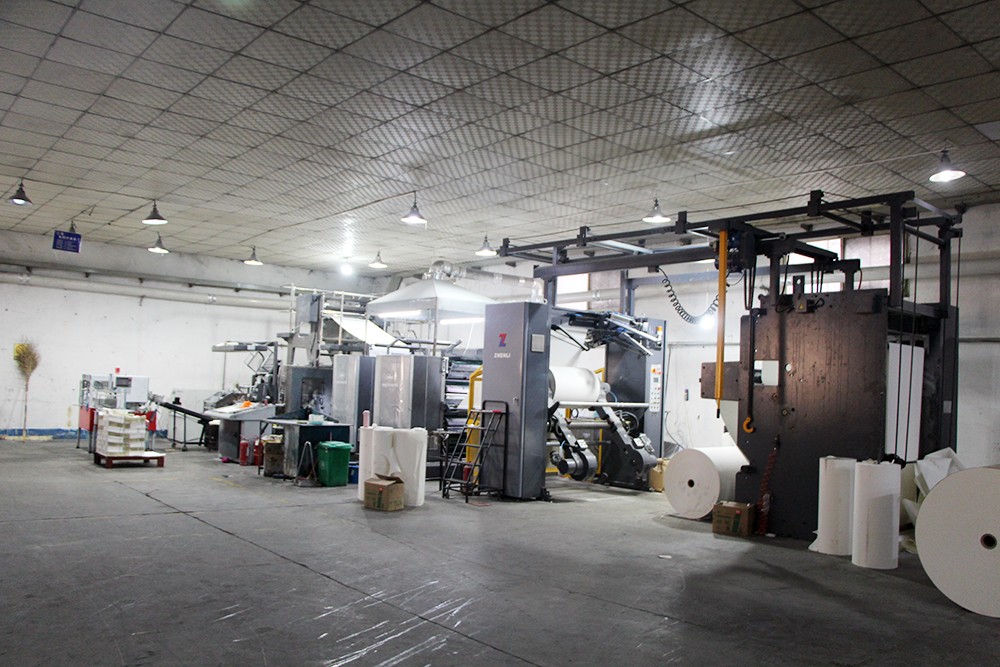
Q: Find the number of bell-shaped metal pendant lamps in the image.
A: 9